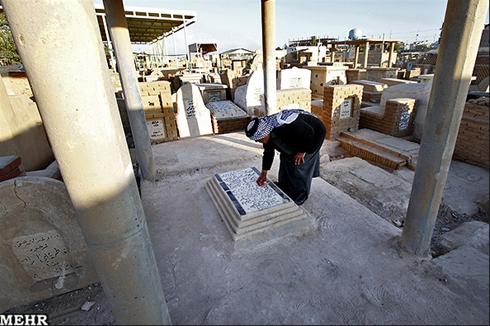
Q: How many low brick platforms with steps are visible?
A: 1